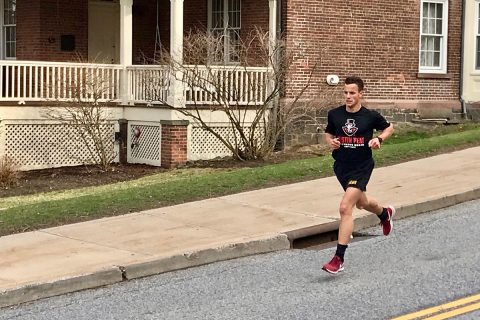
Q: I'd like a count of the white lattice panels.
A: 3